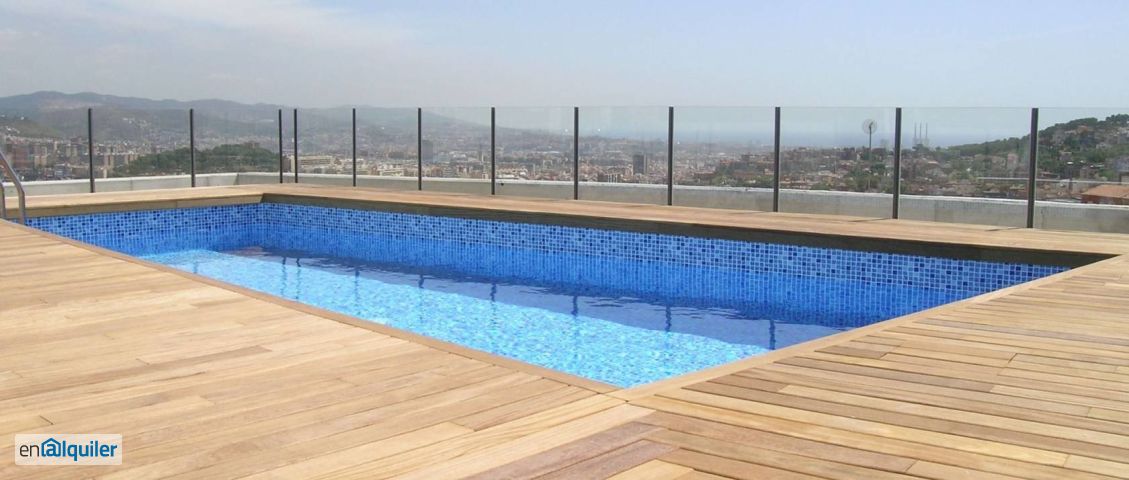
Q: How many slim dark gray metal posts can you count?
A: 12